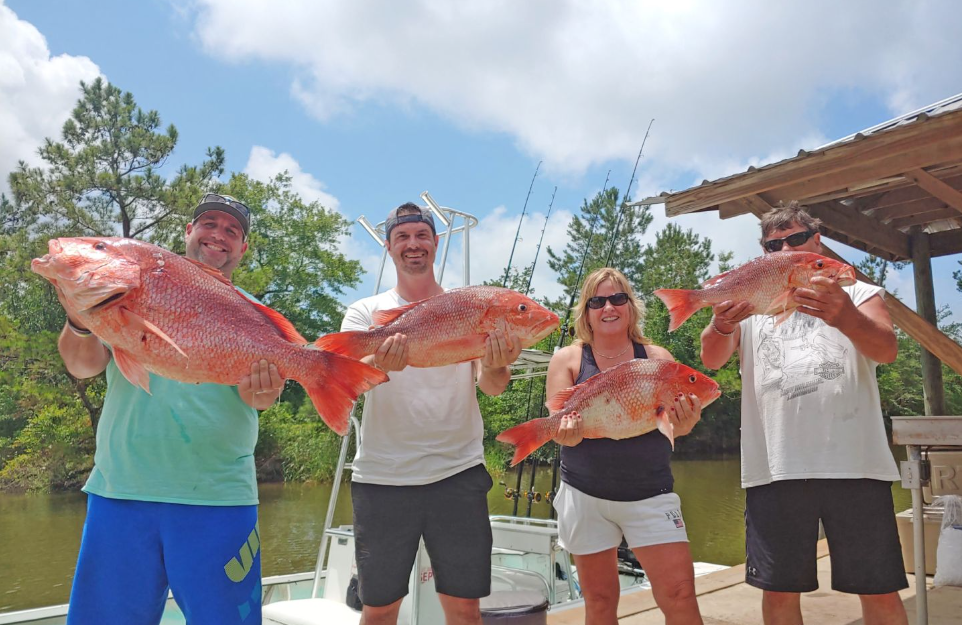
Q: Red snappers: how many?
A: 4